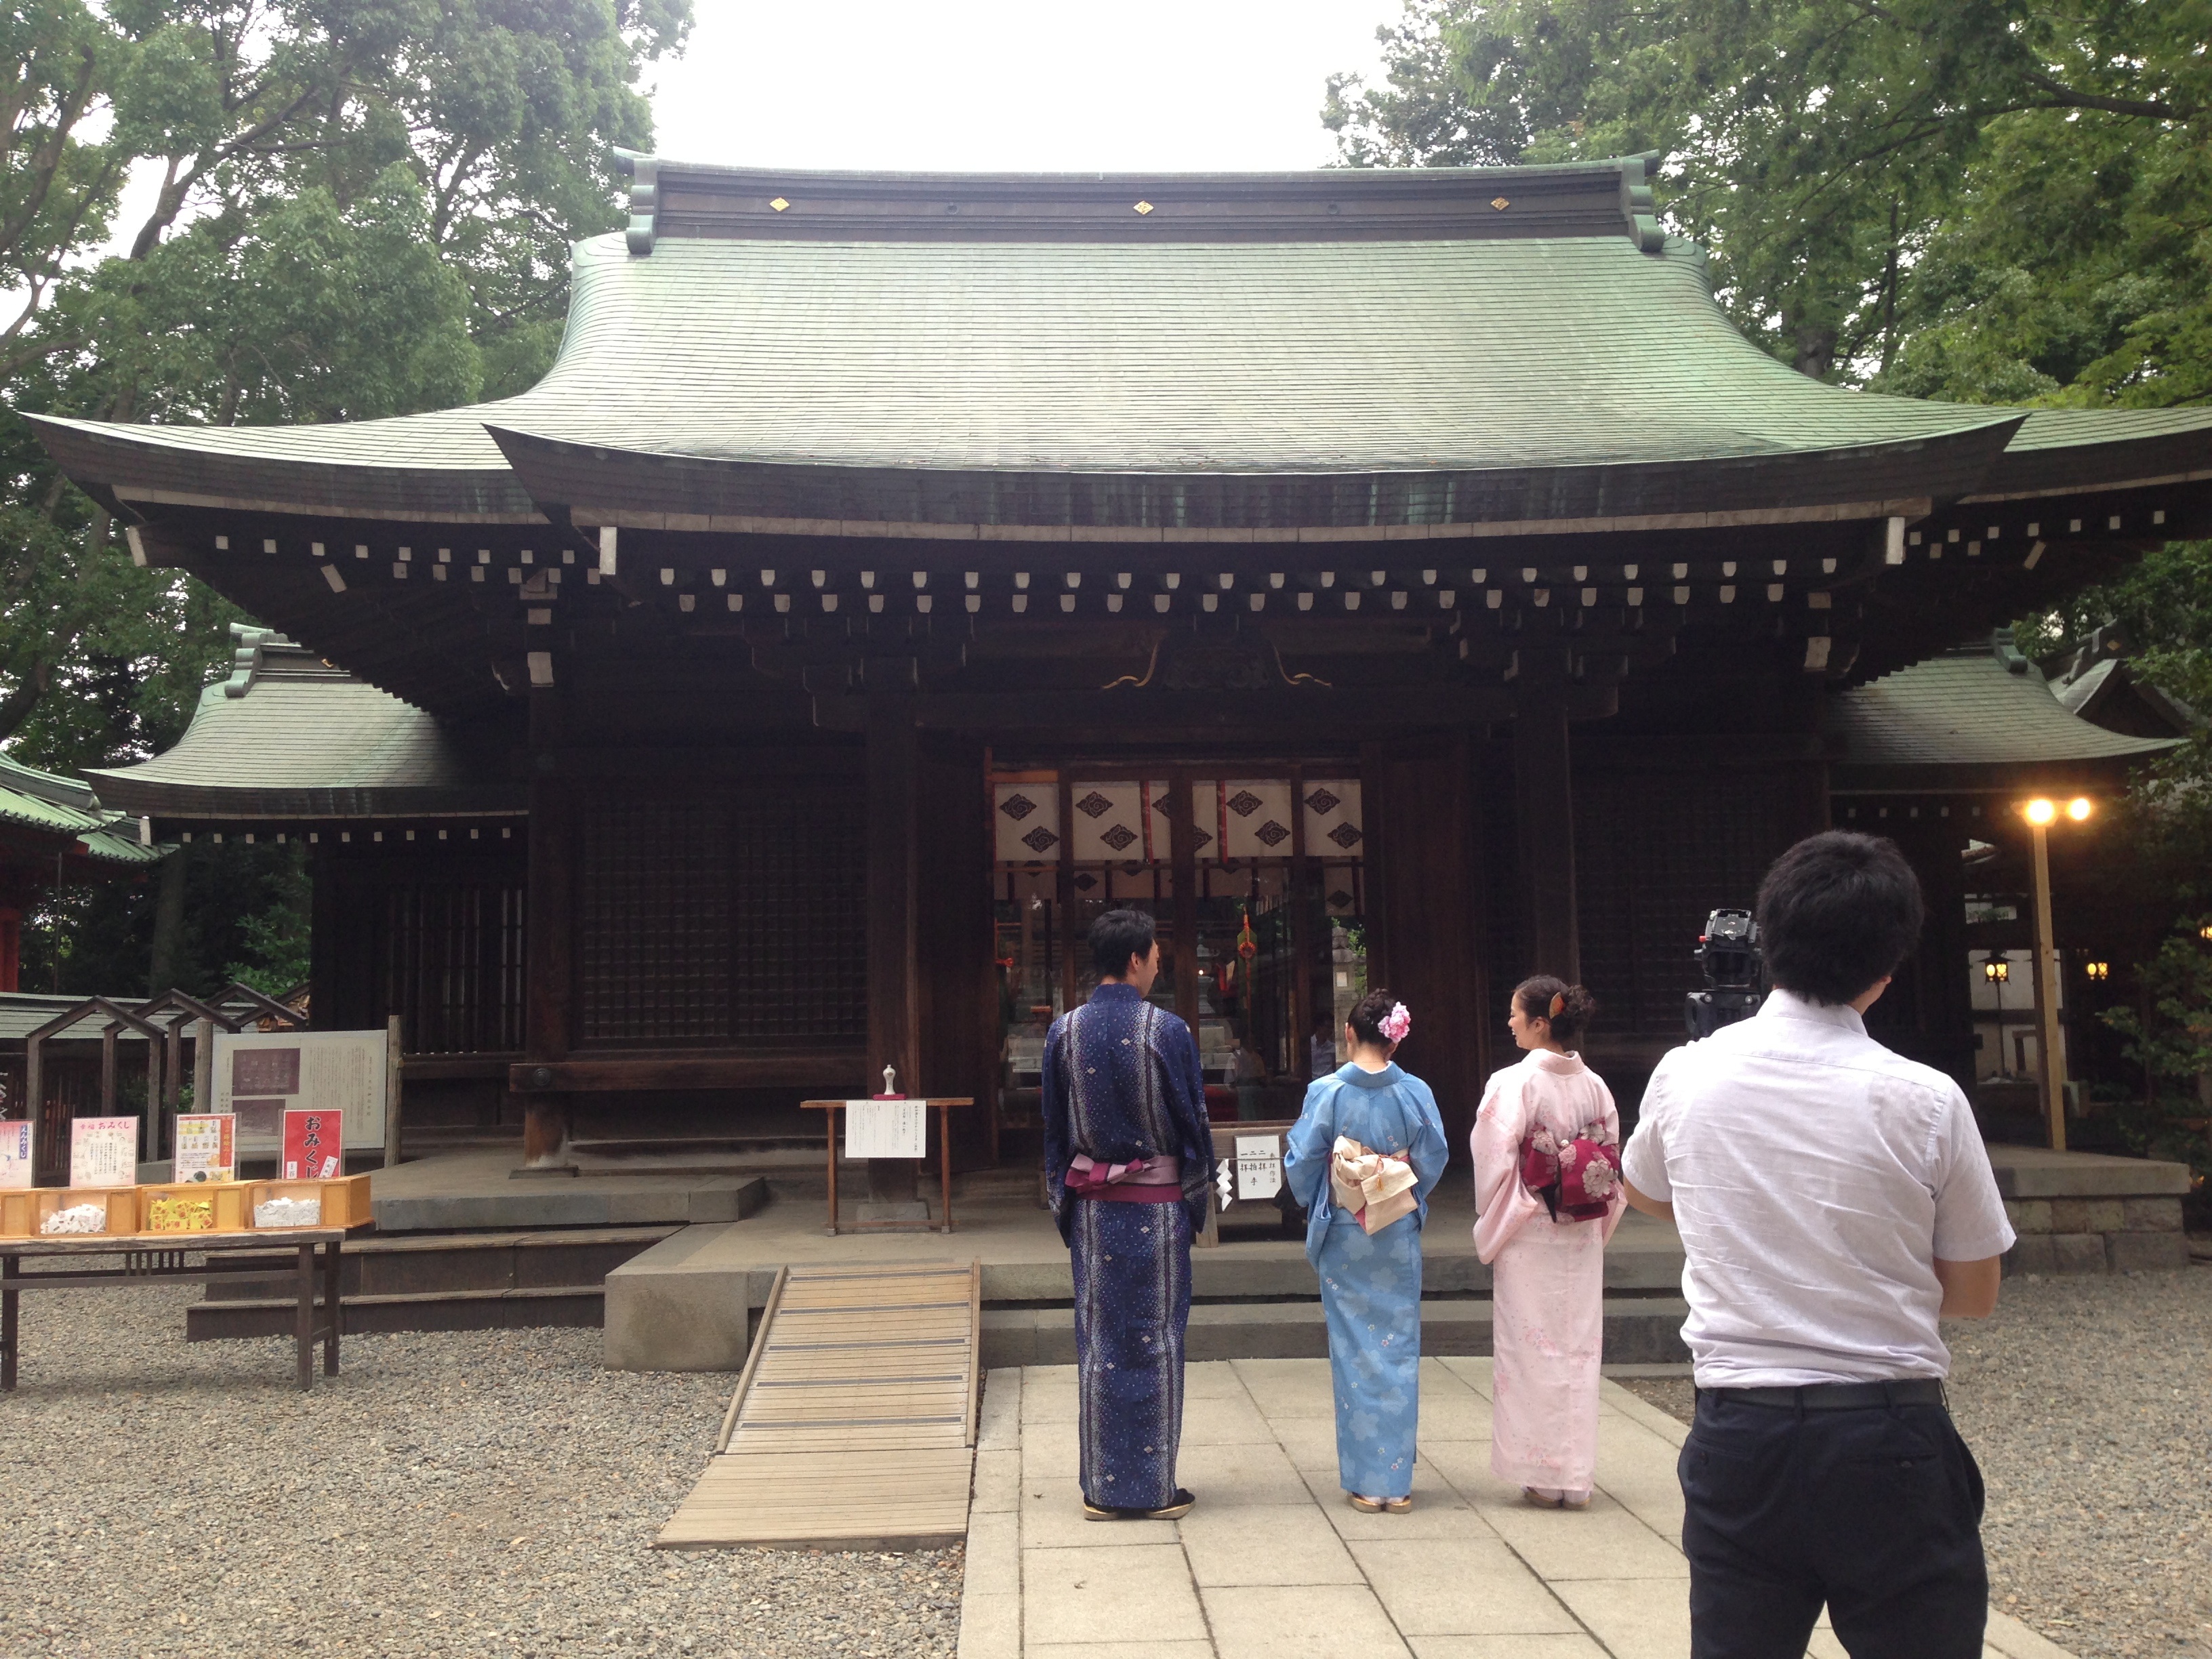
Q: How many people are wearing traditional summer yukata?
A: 3